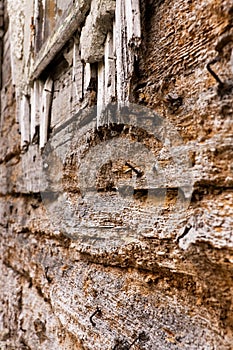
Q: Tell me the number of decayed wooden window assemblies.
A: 1